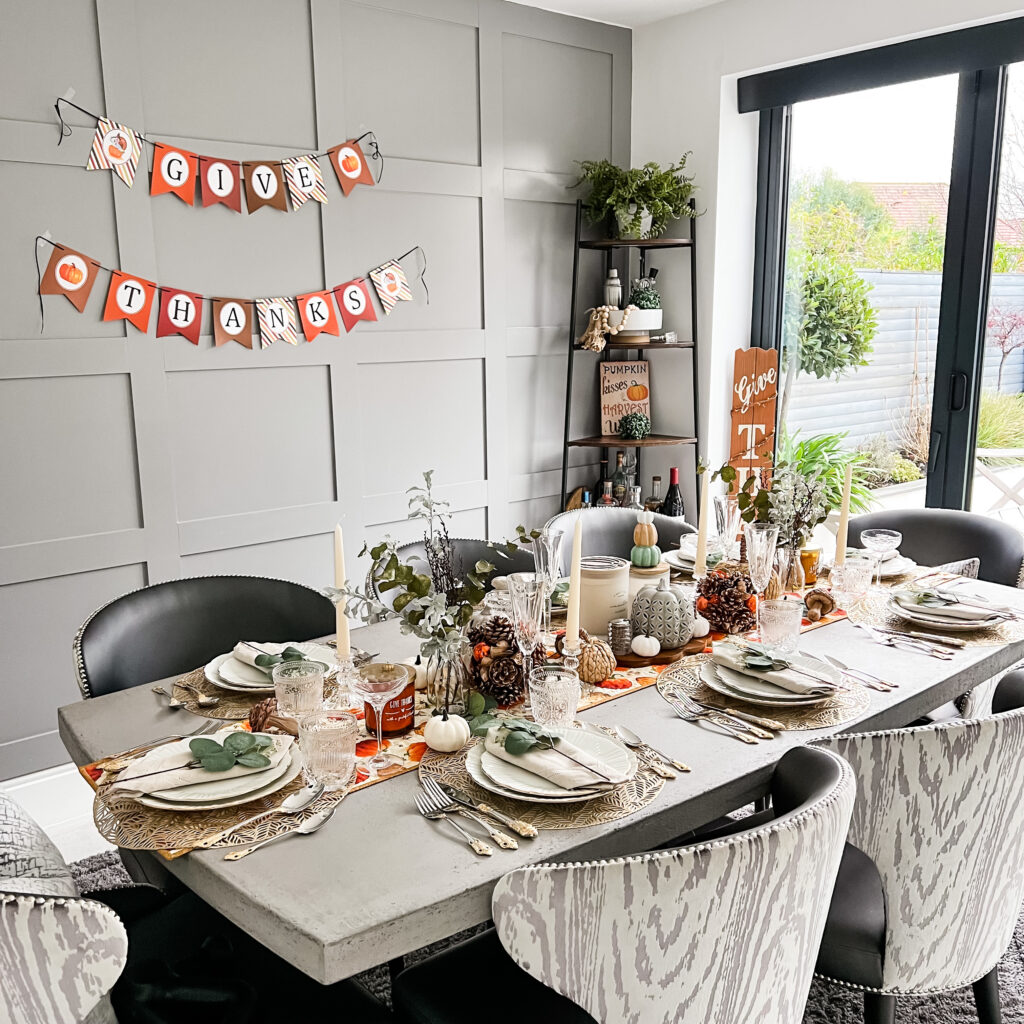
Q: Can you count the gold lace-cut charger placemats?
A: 8